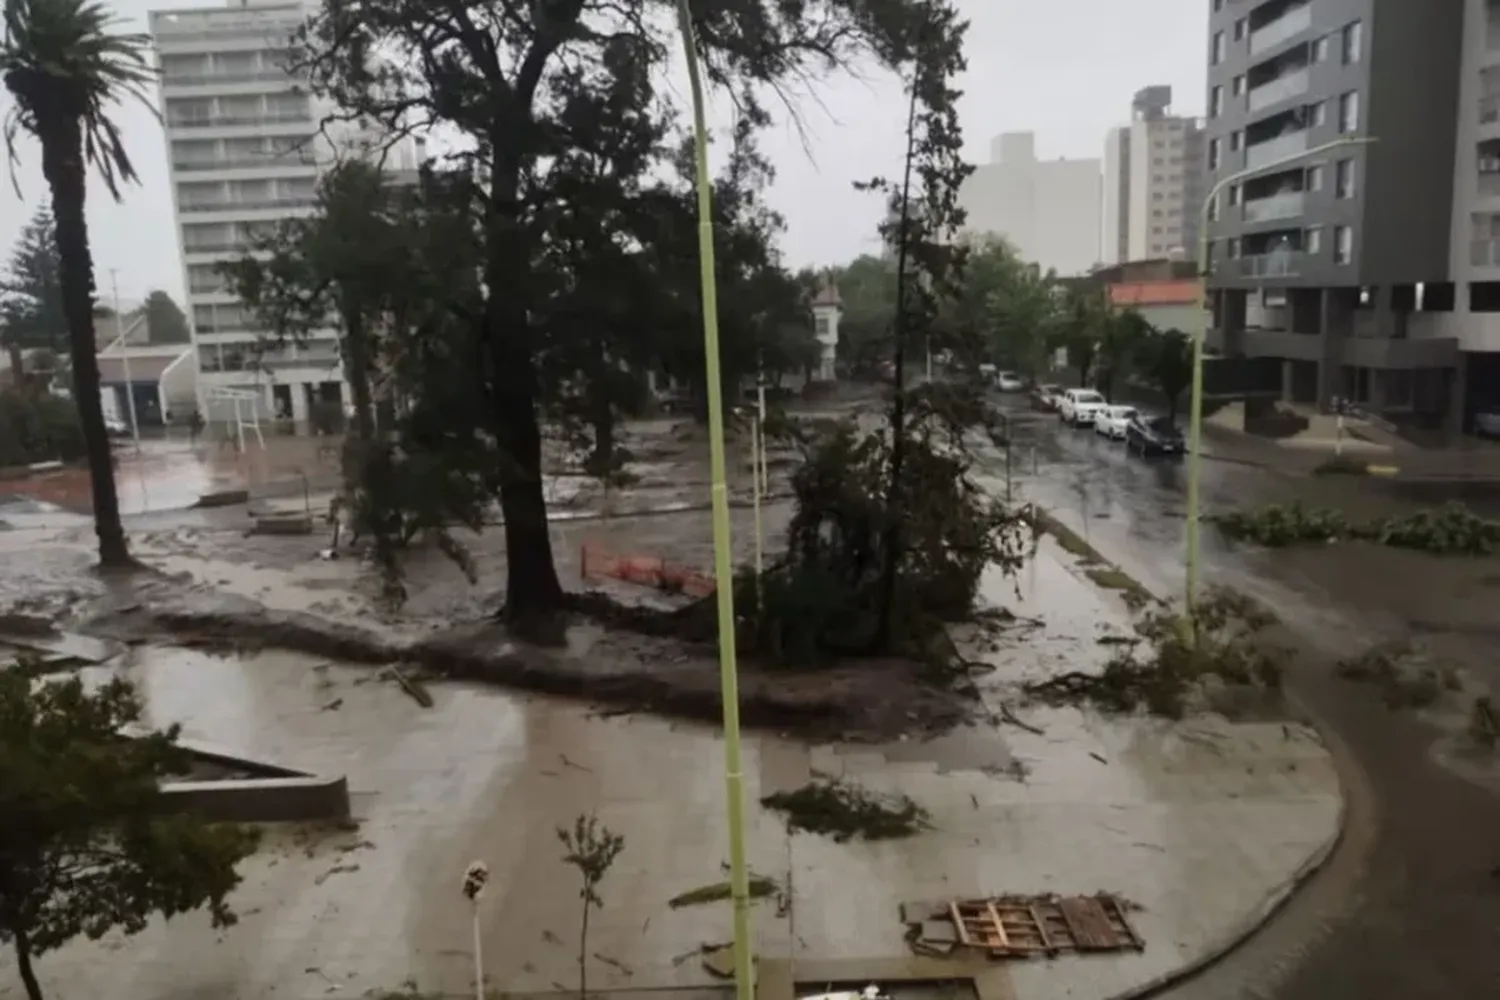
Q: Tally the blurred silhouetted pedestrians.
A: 0